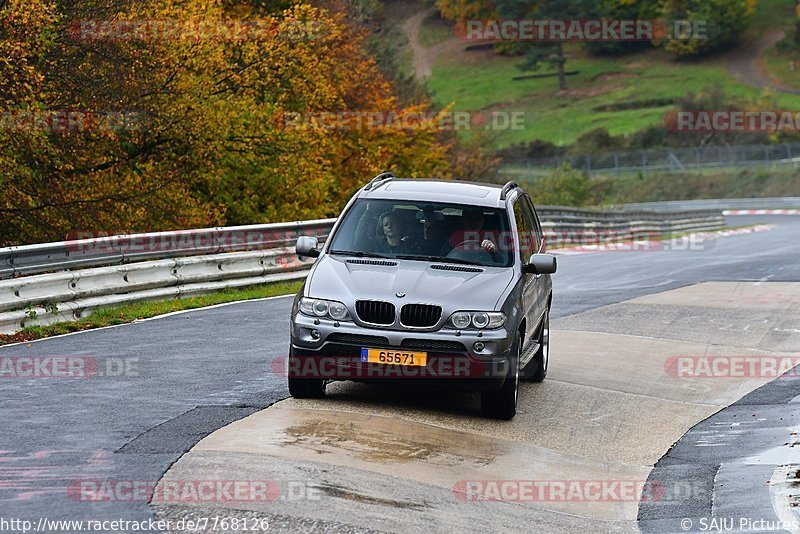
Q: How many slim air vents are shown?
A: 2